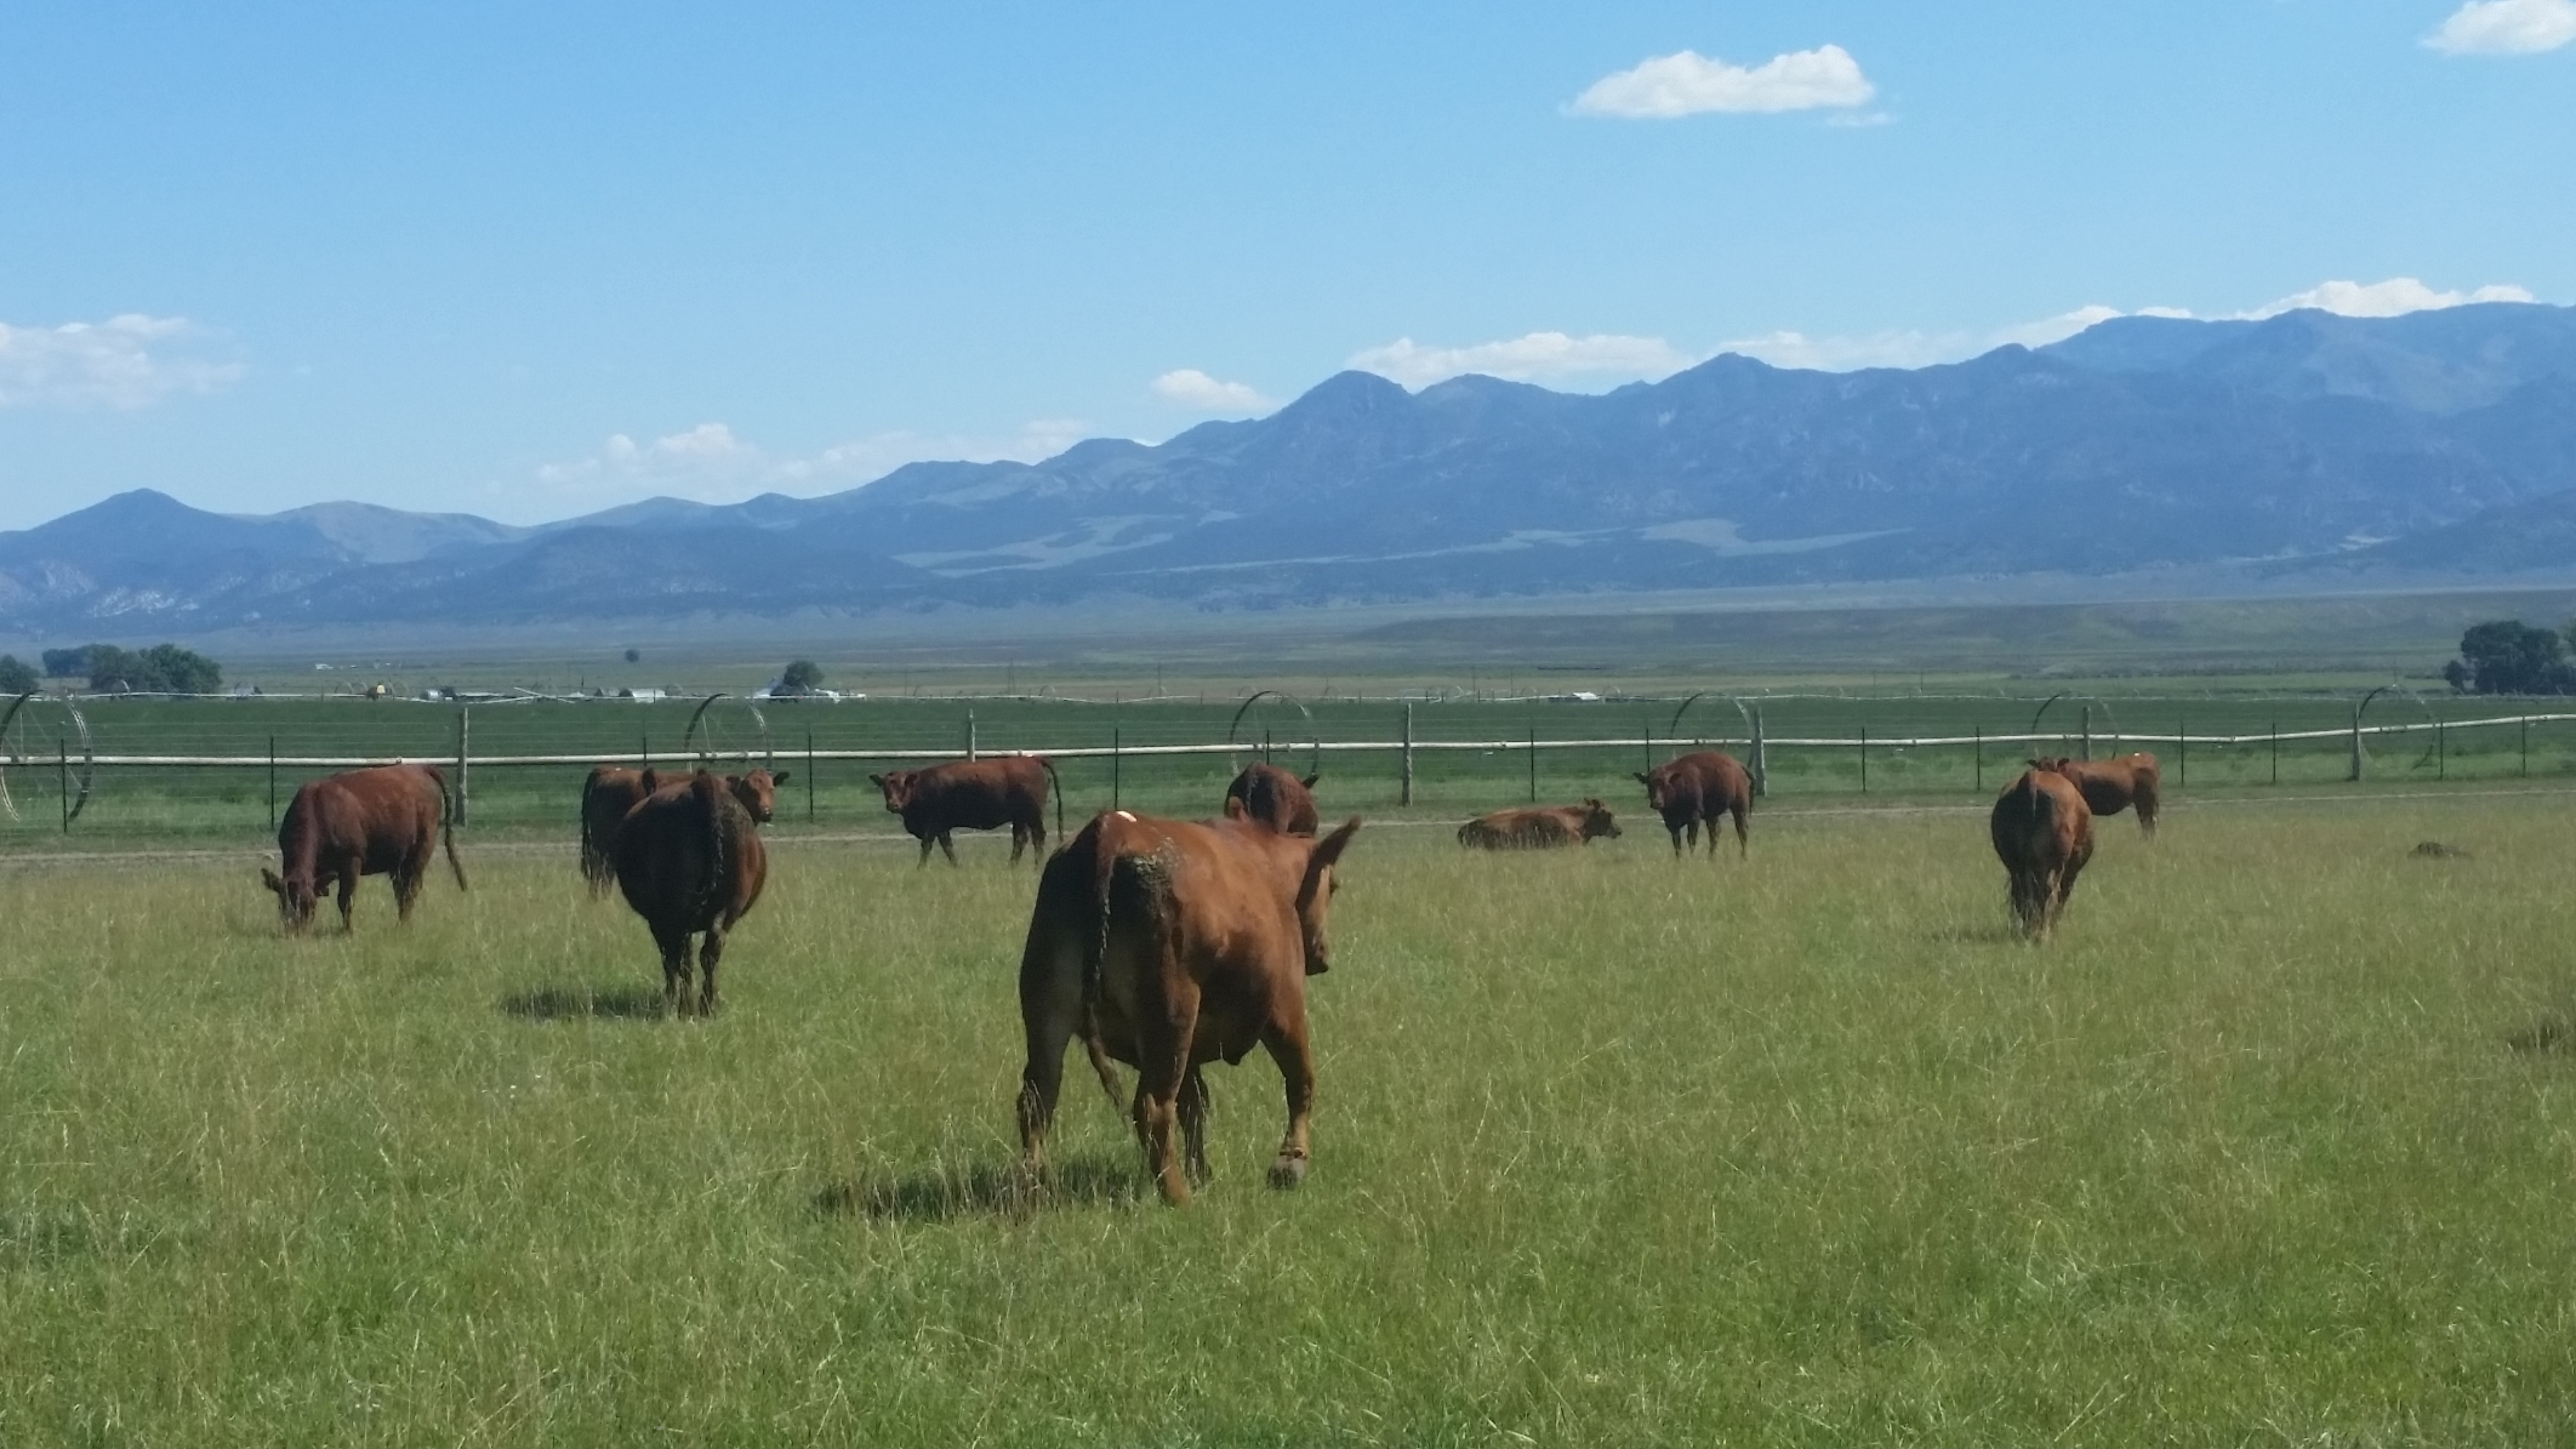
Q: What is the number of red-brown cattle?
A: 10